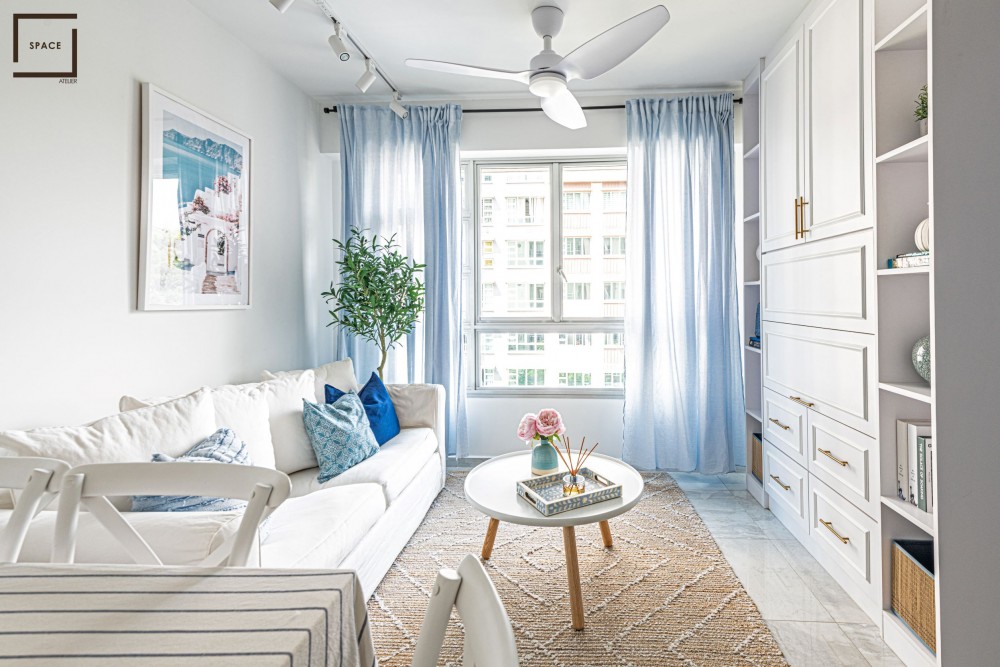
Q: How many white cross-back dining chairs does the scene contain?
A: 3